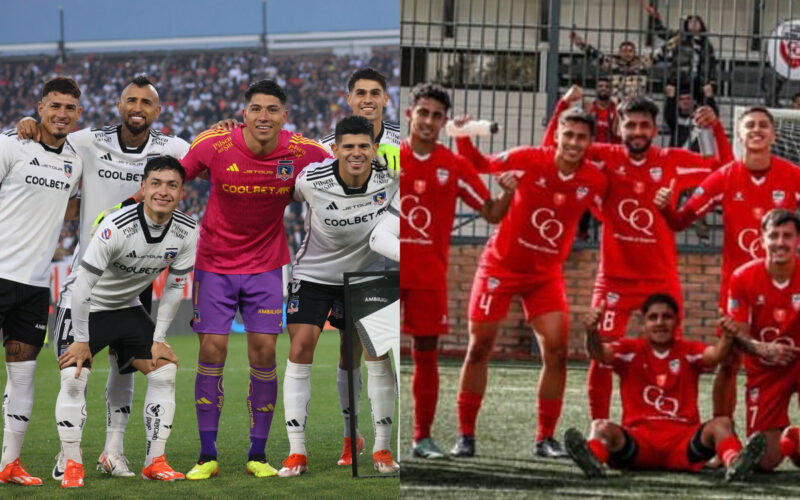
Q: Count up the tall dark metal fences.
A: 1